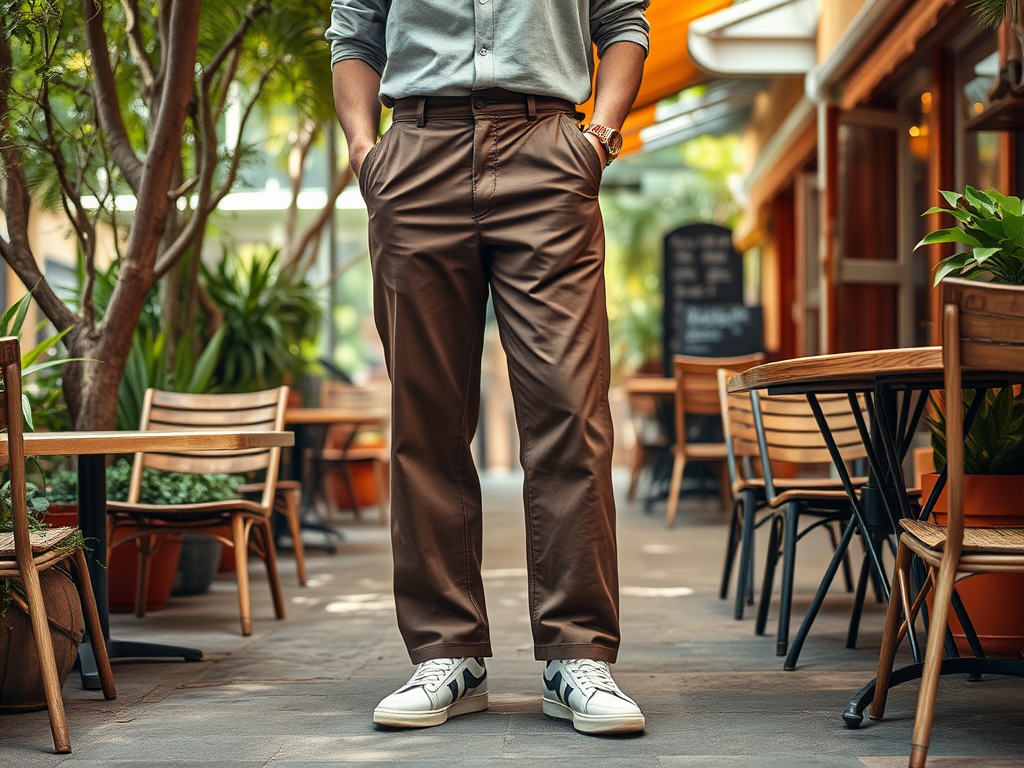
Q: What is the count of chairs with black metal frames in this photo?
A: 2